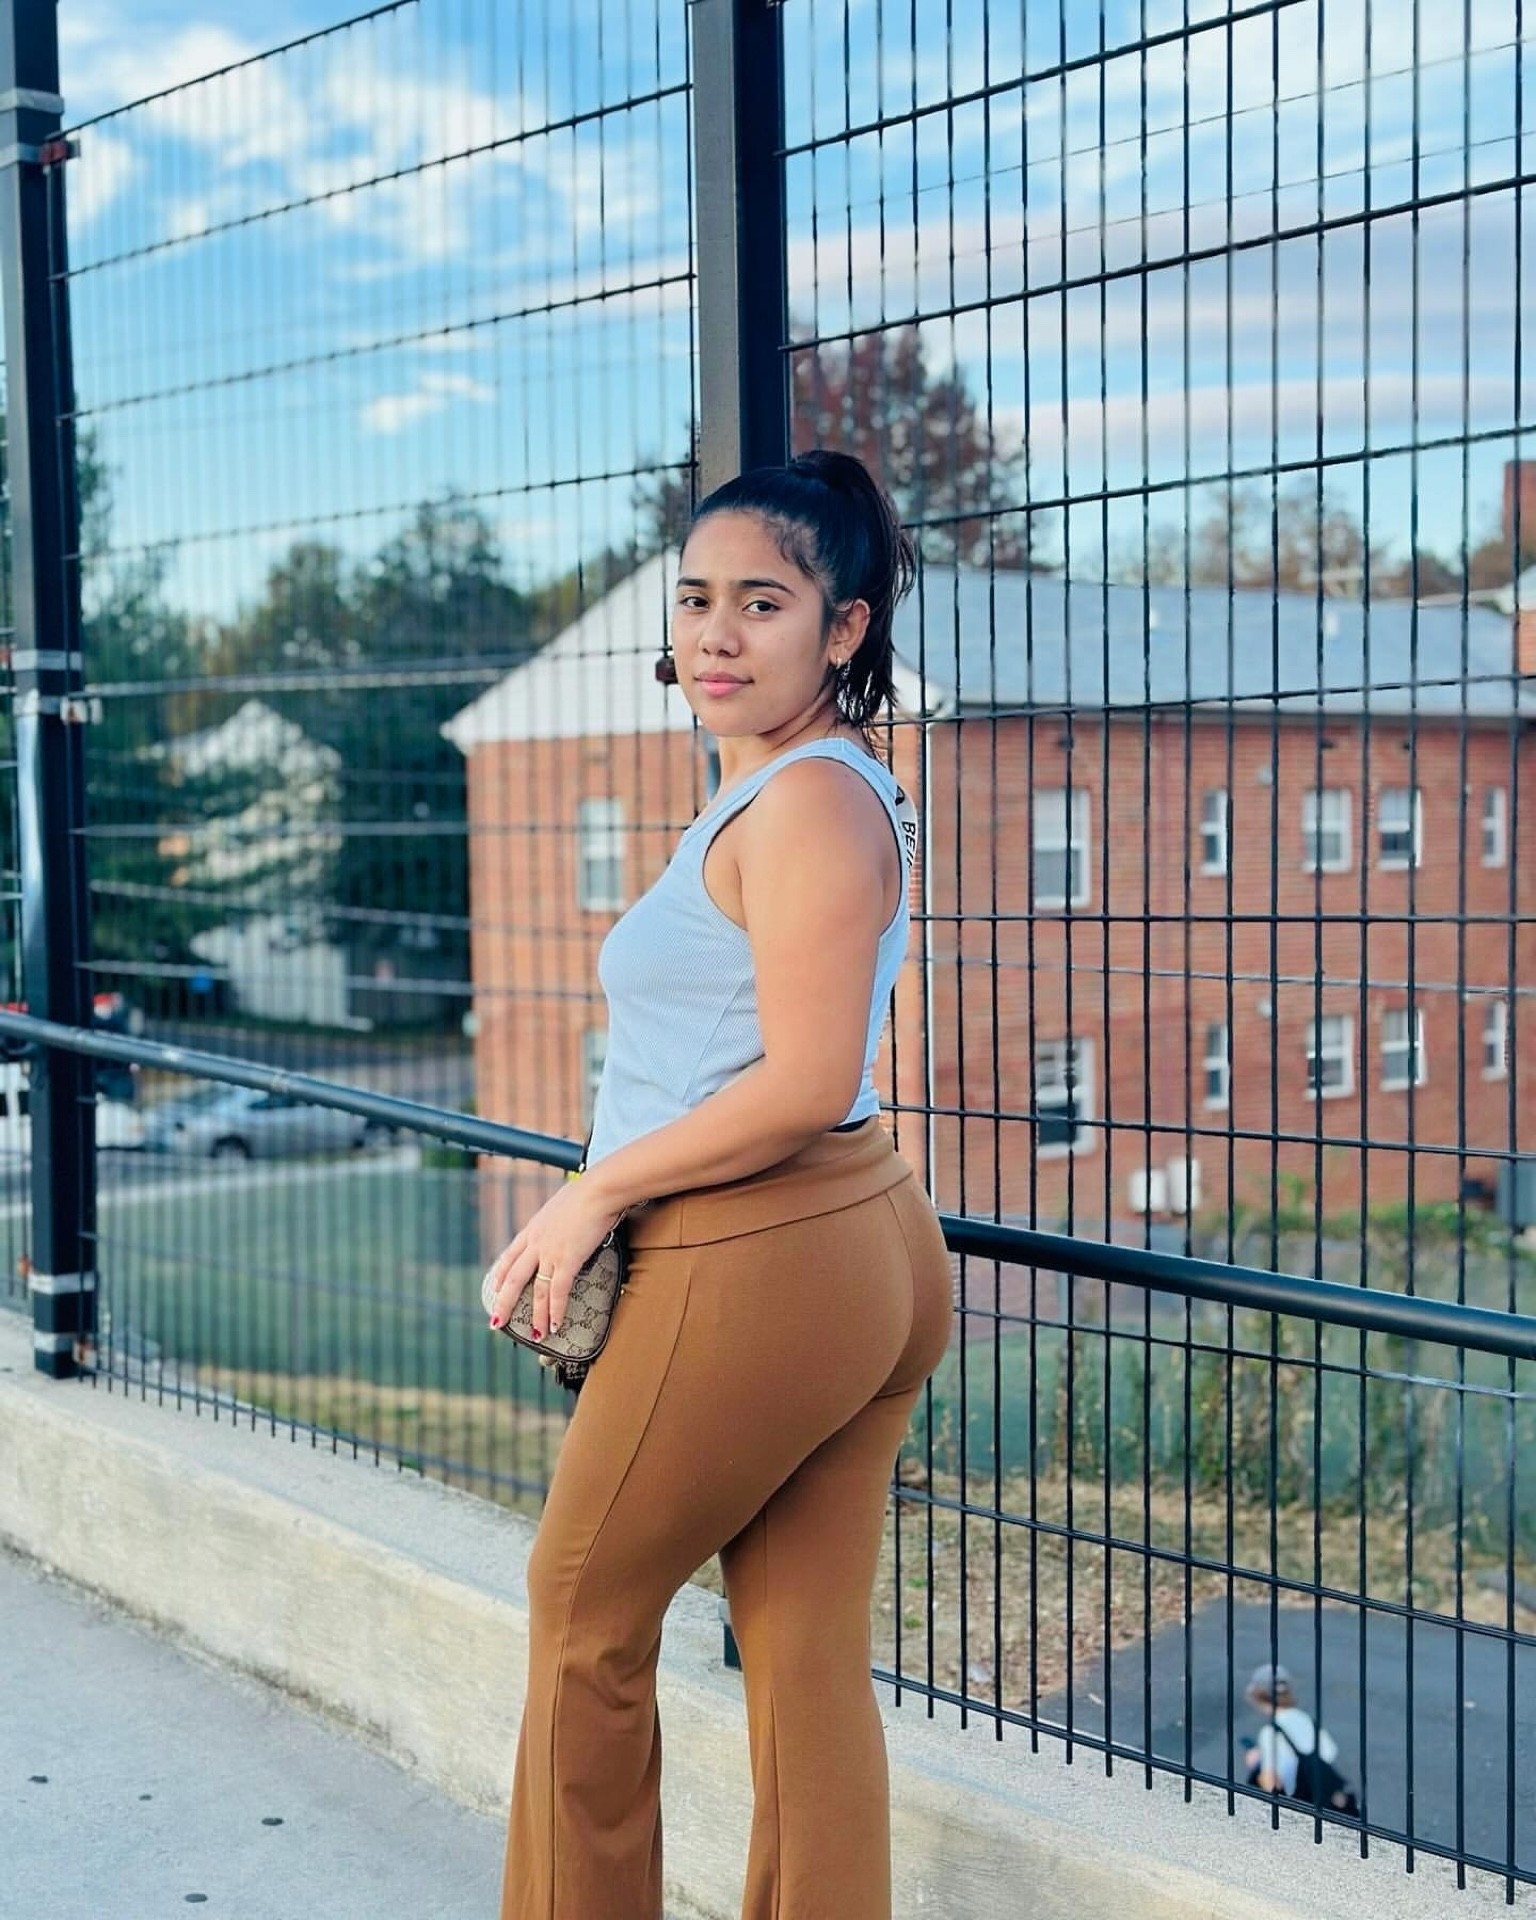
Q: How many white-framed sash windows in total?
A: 12